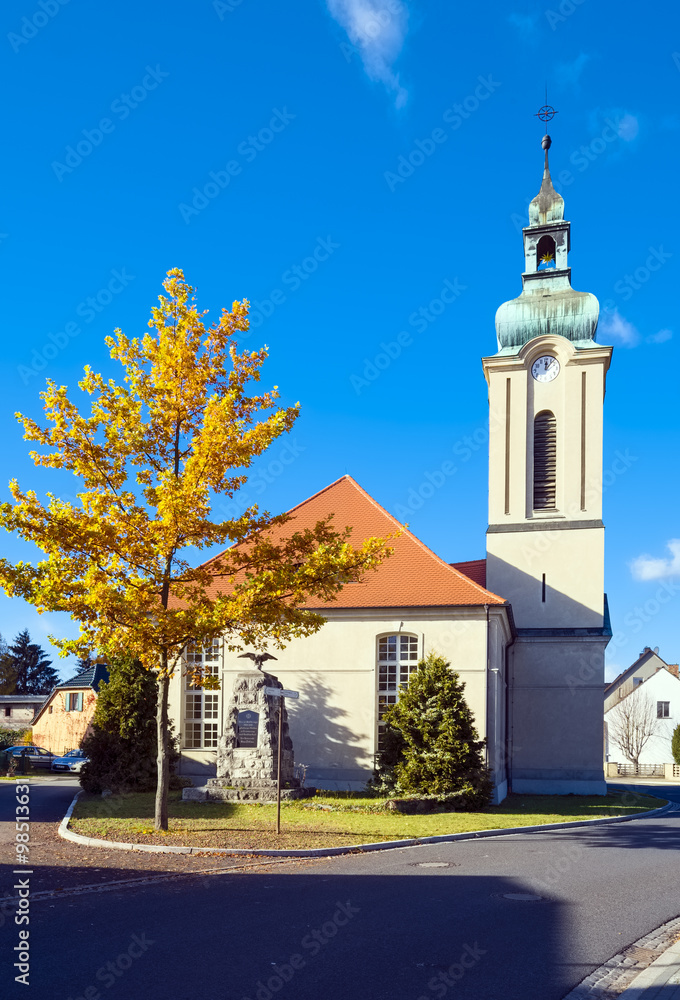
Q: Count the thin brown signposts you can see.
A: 1